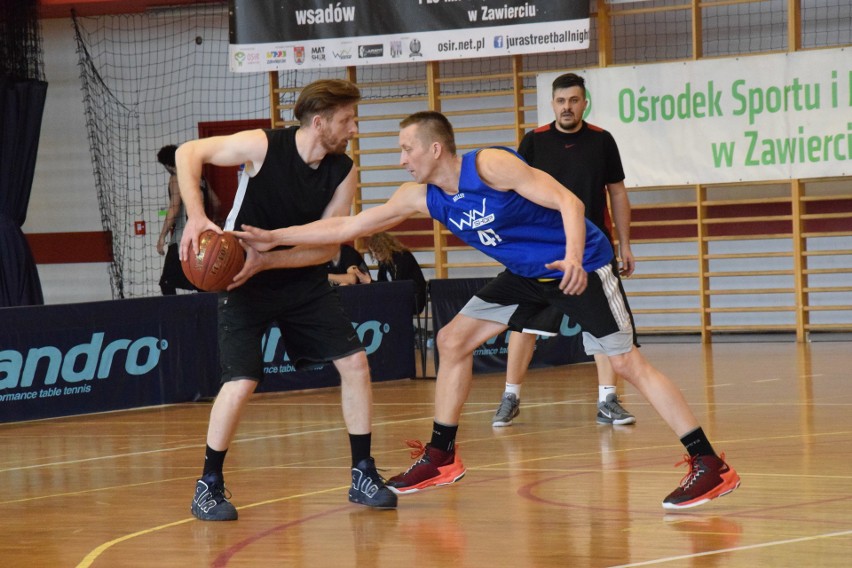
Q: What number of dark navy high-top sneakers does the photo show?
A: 2